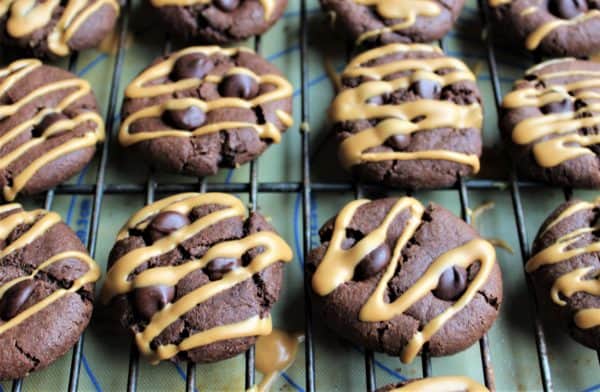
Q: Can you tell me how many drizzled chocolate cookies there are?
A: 13